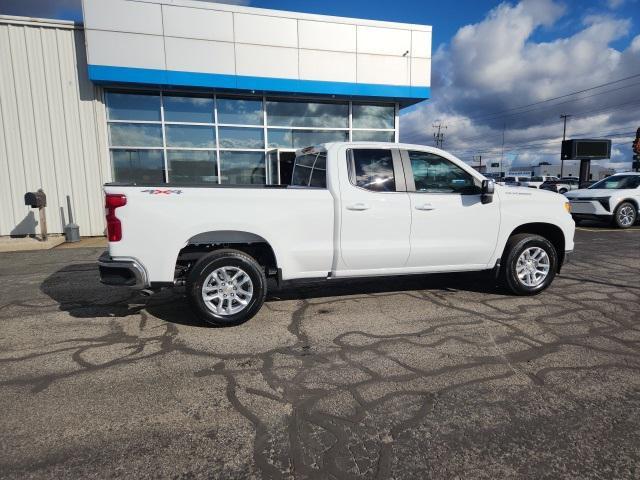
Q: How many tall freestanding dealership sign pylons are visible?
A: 1